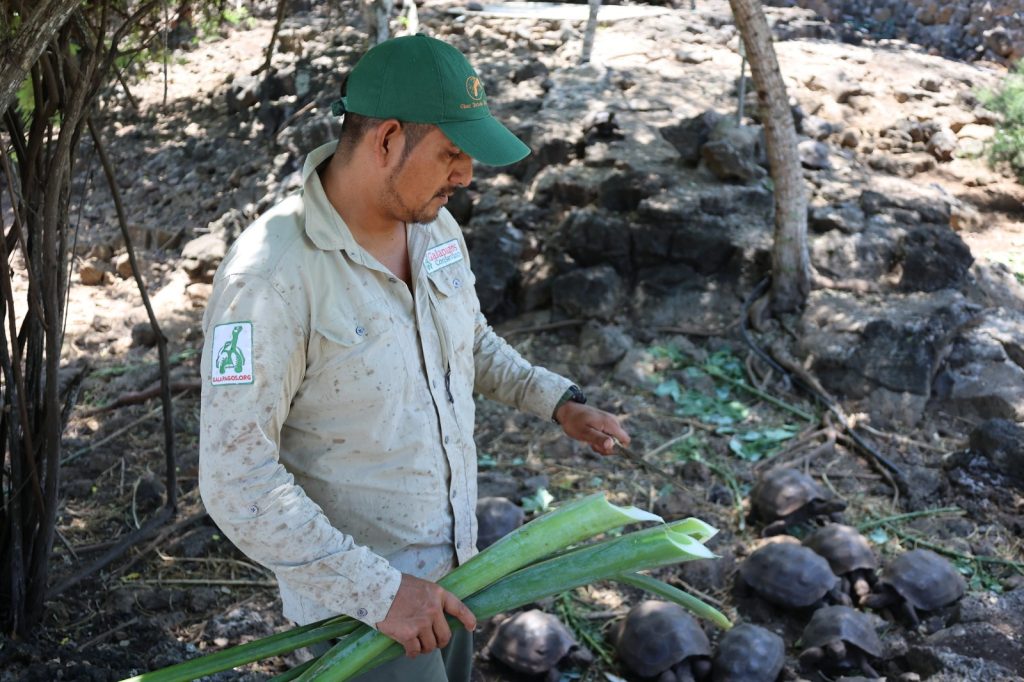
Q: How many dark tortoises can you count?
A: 9